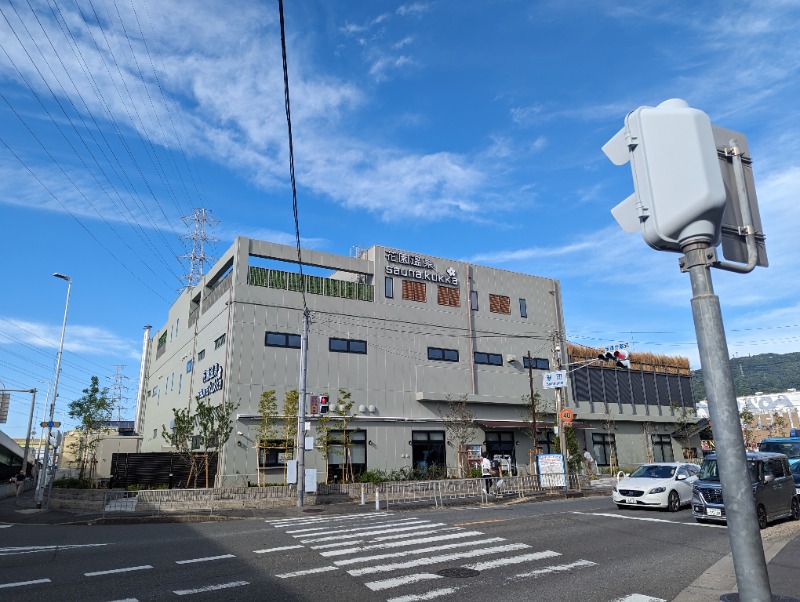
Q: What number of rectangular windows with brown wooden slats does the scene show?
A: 3